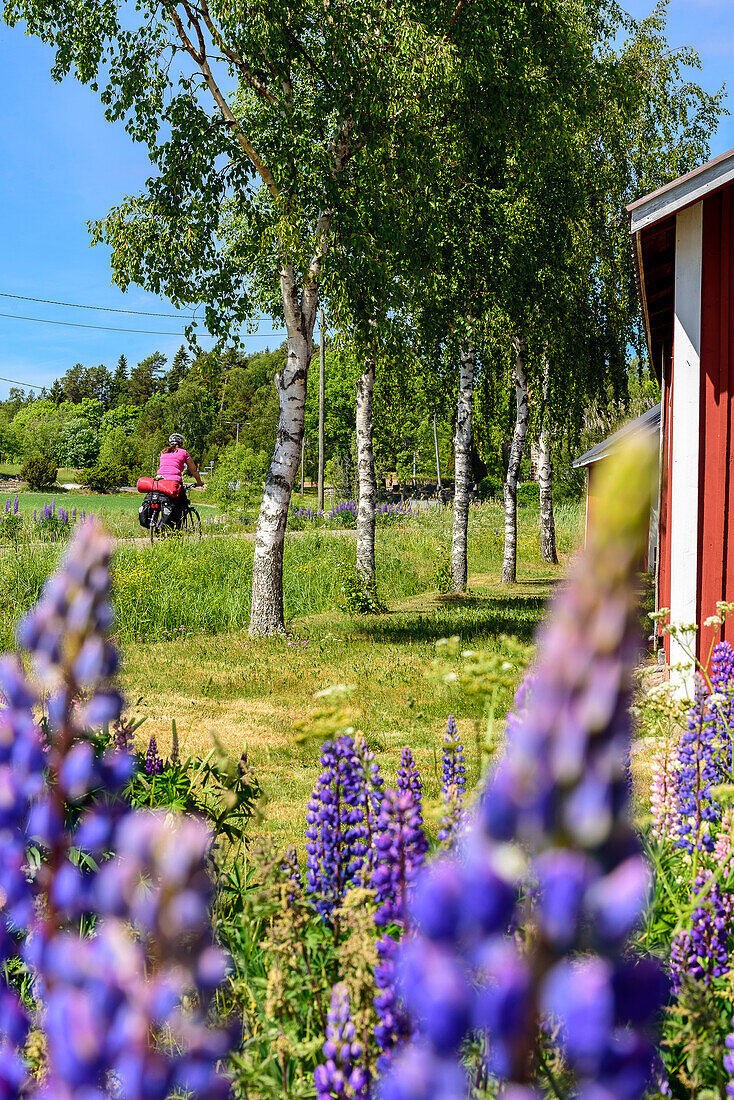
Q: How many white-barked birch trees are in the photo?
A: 5